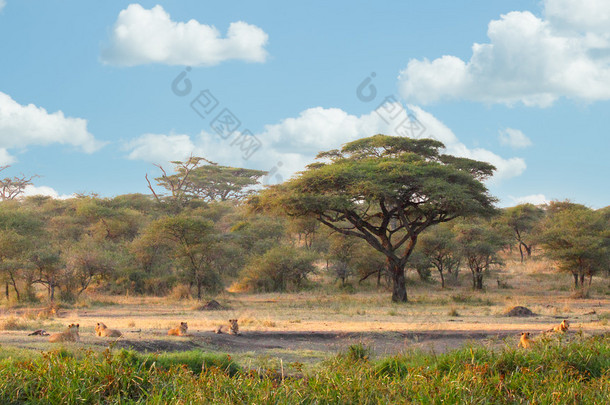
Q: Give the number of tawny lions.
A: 6